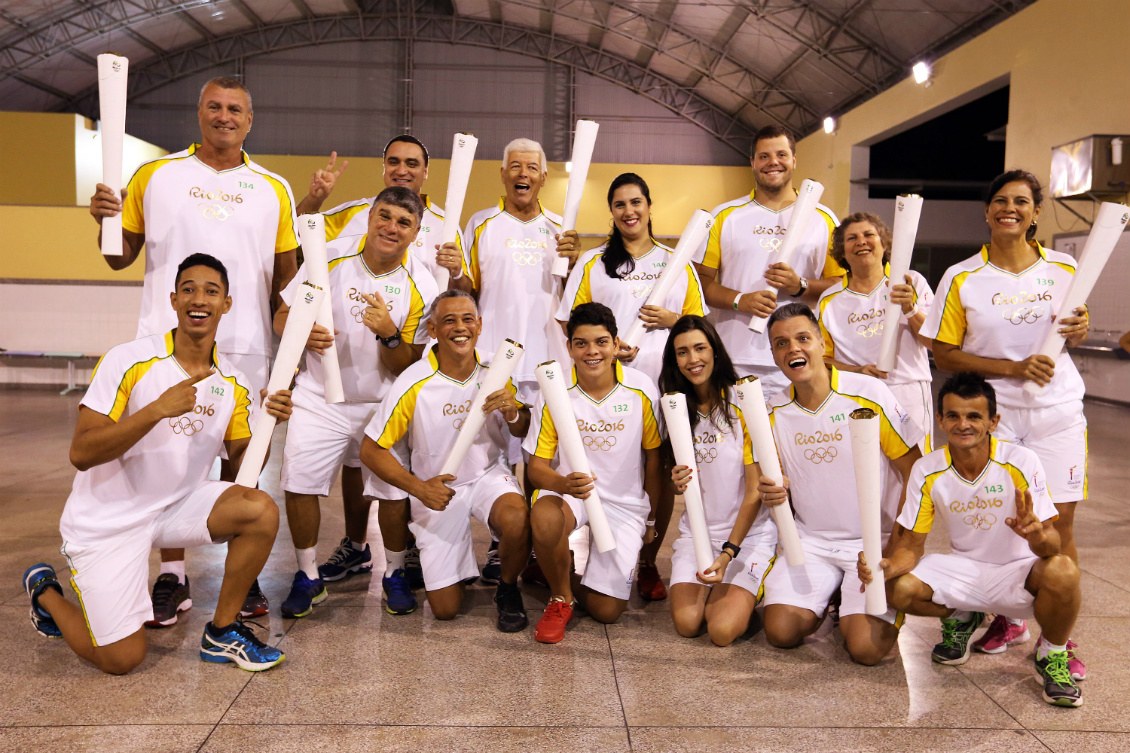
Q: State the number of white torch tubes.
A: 14